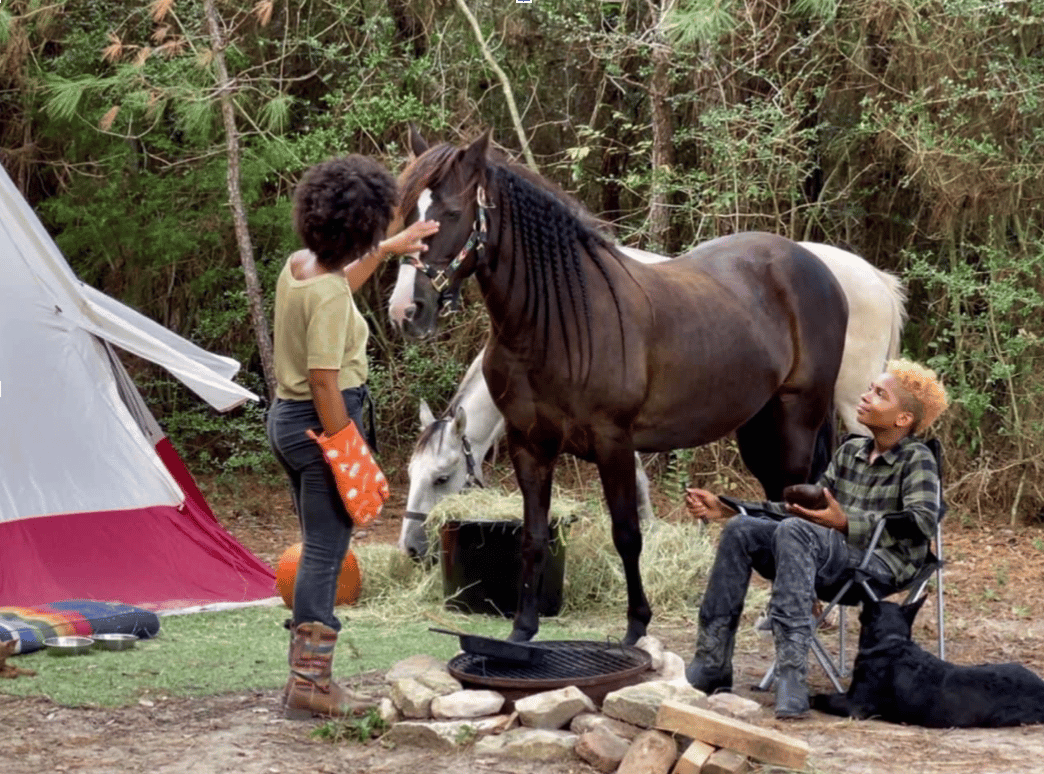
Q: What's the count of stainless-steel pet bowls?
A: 2